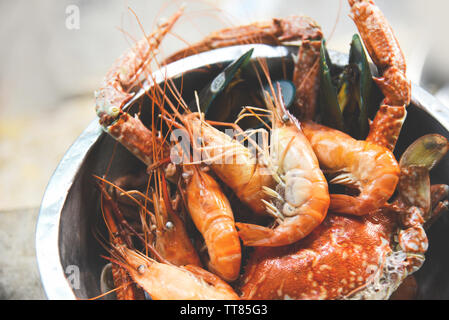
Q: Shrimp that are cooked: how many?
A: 6